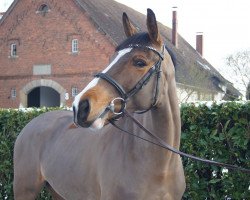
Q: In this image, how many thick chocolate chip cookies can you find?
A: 0